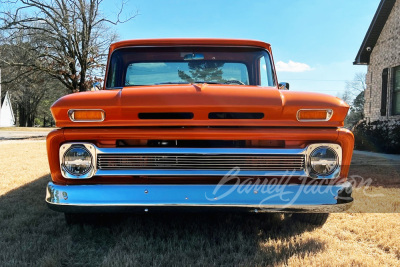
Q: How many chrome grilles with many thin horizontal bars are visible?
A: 1